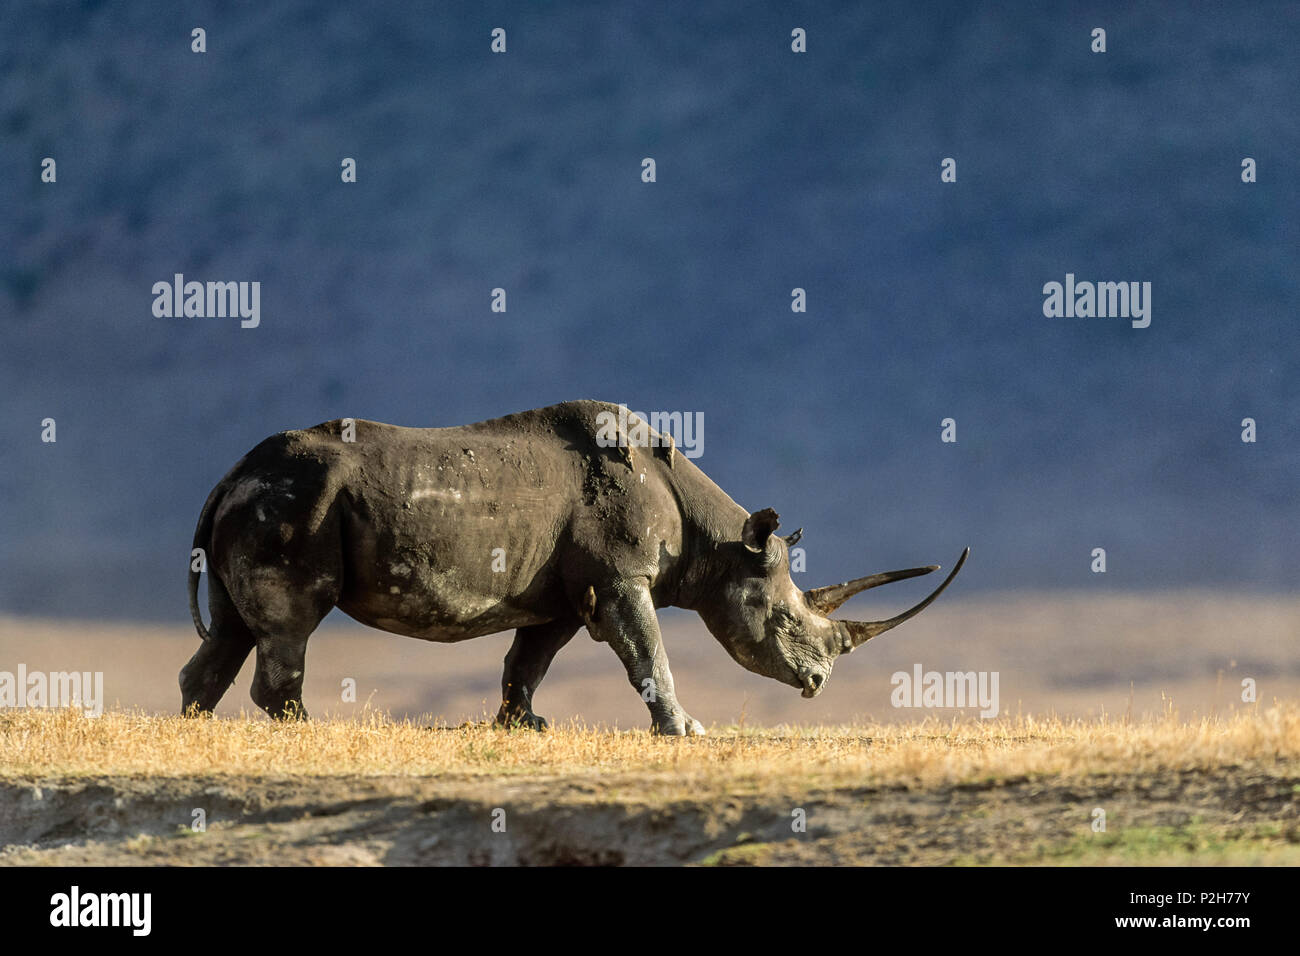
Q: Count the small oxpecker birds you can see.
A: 3